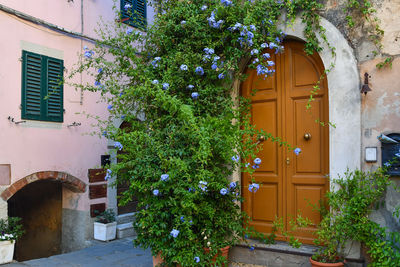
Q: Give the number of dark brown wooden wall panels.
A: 3